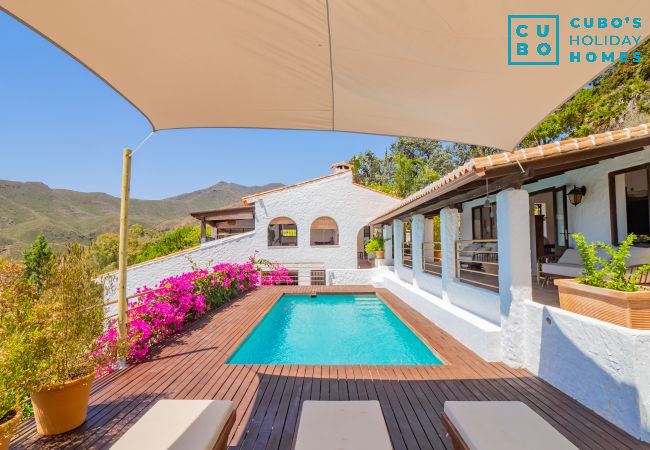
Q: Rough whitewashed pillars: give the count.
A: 5